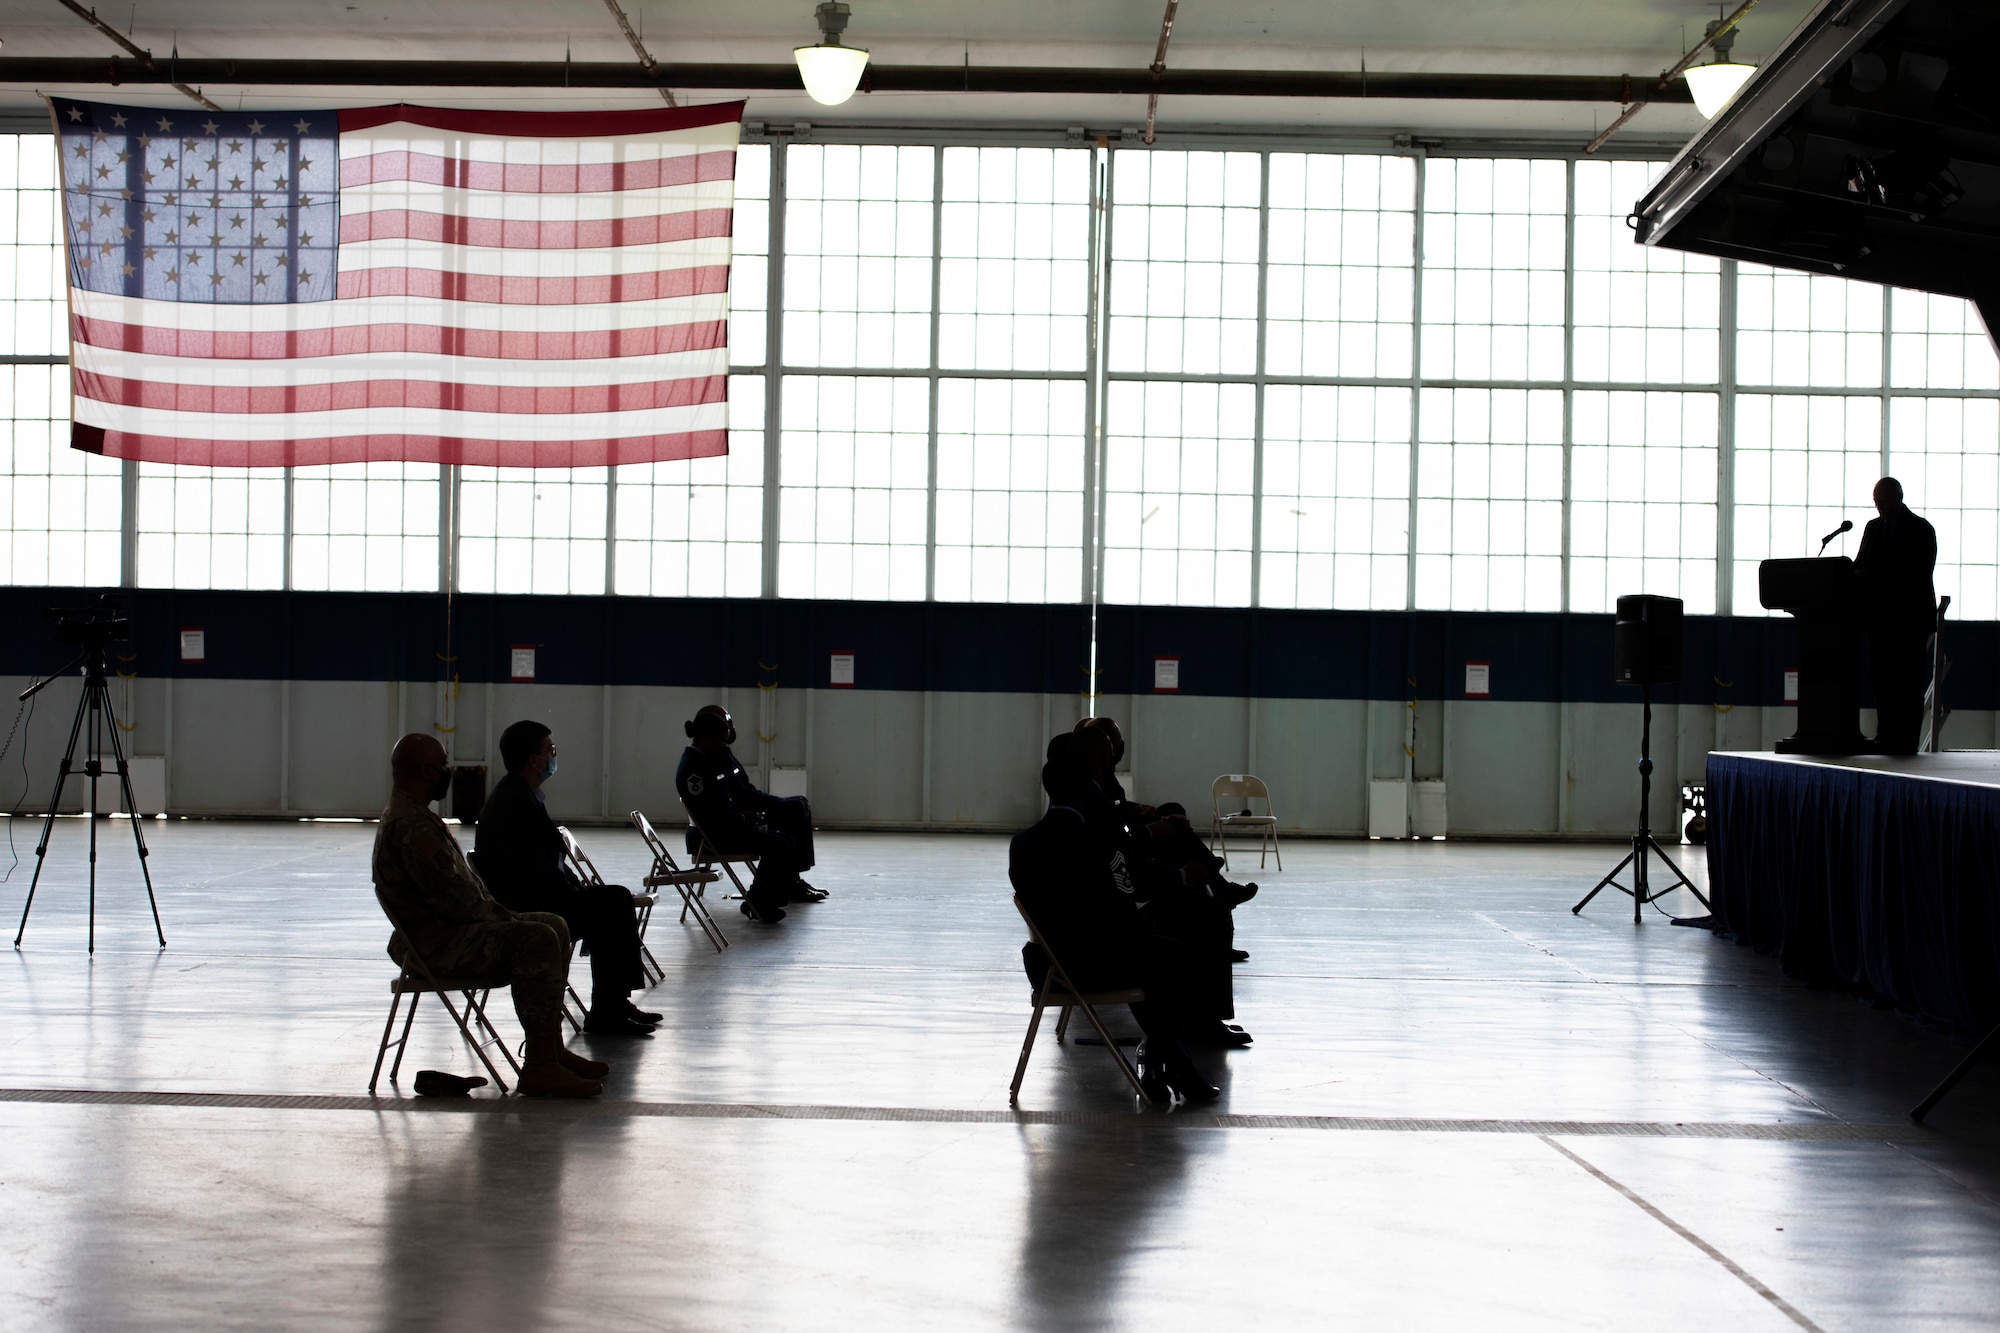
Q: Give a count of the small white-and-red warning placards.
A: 6